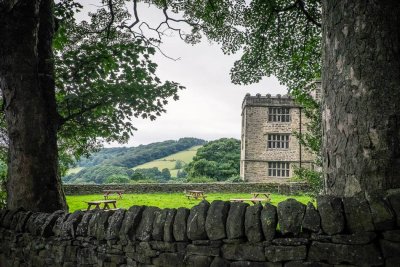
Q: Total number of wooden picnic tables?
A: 5